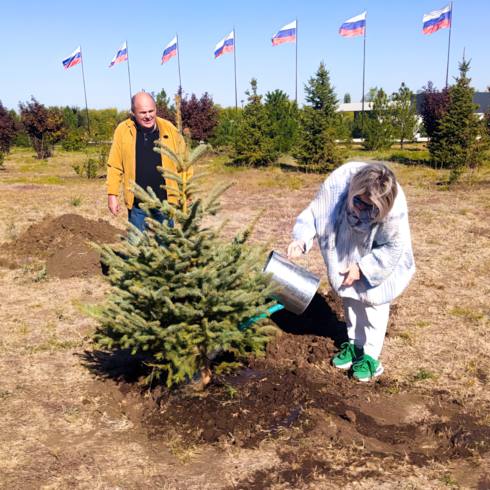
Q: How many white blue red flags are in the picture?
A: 7